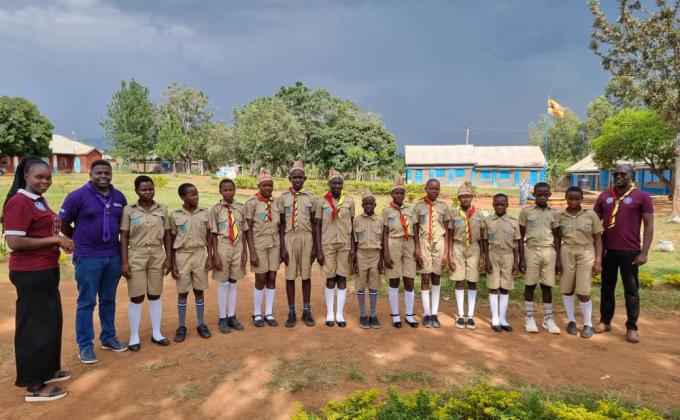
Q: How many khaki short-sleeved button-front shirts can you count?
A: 13